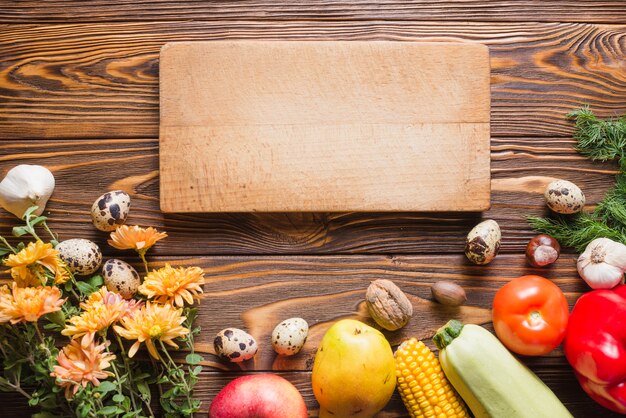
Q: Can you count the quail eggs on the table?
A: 7